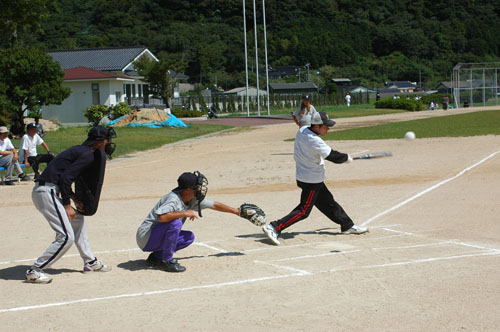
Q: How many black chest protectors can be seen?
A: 1